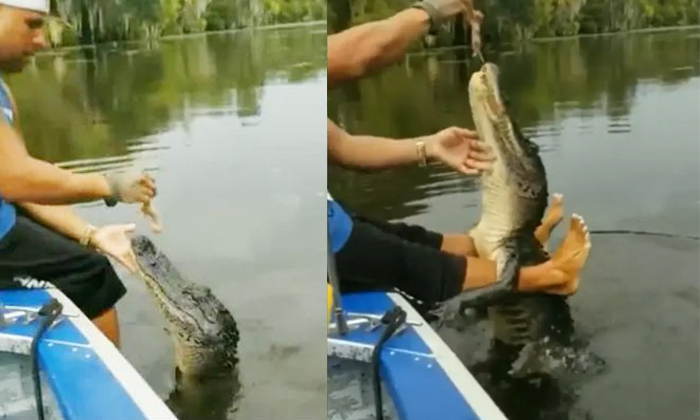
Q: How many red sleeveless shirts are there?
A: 0